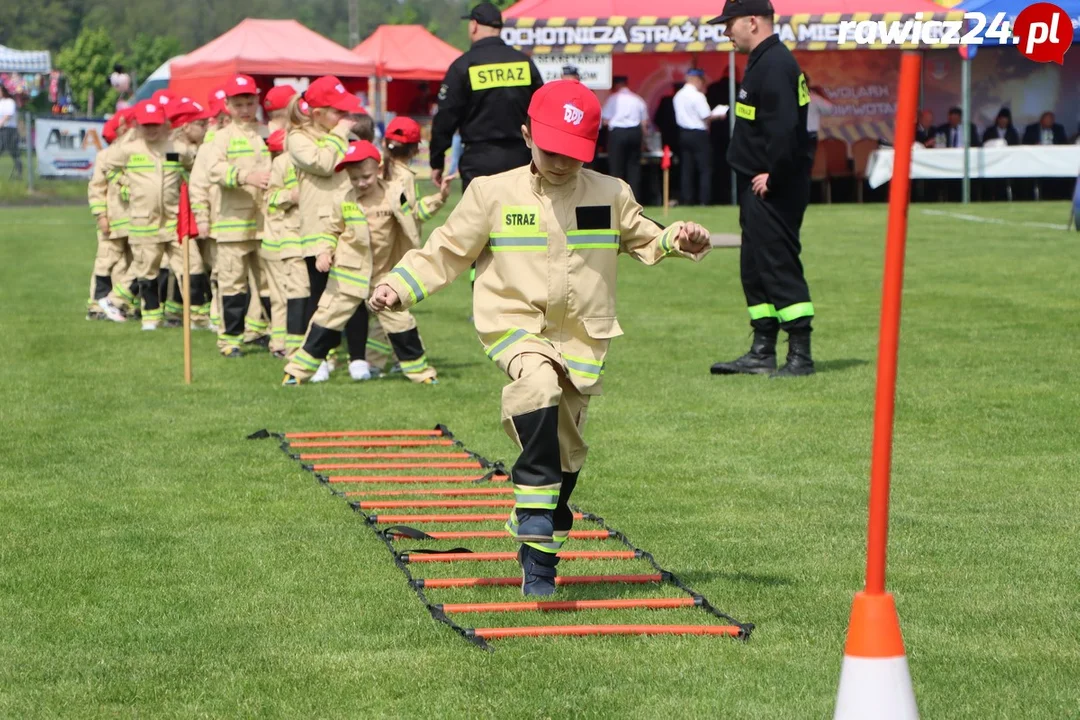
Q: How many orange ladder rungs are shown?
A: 13